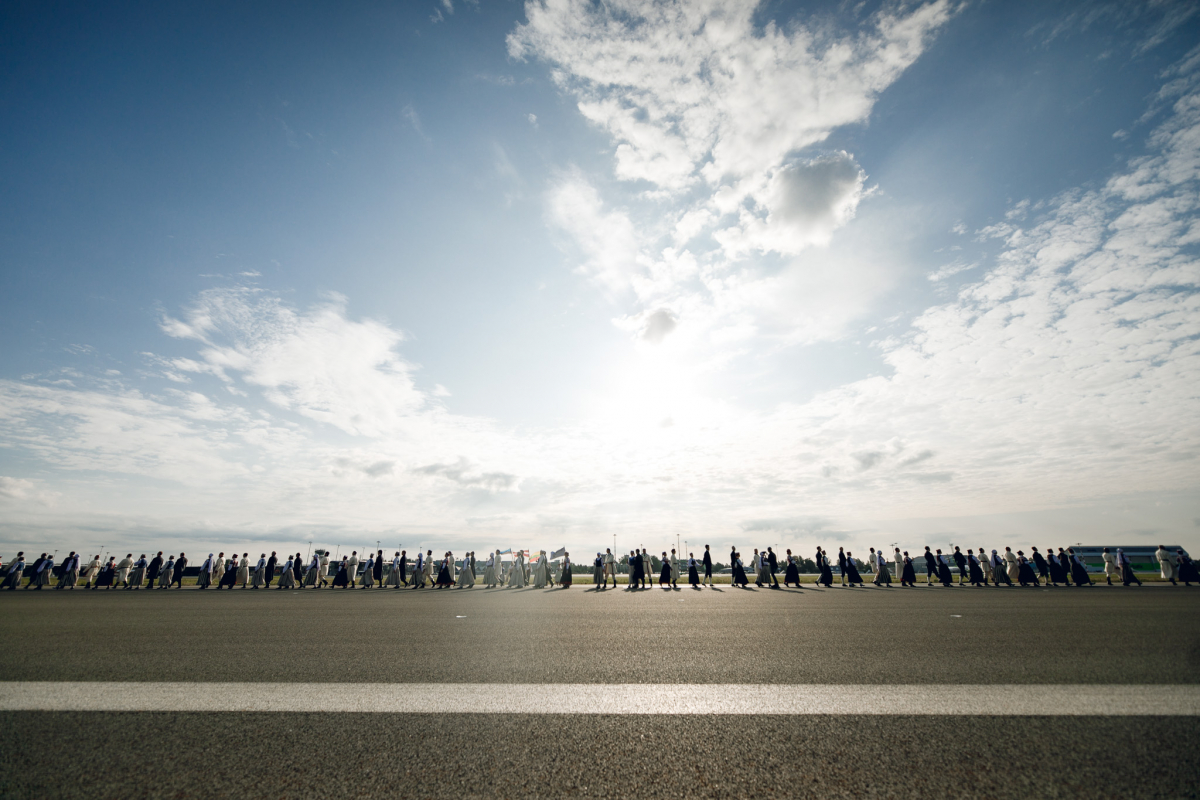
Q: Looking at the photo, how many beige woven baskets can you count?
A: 0